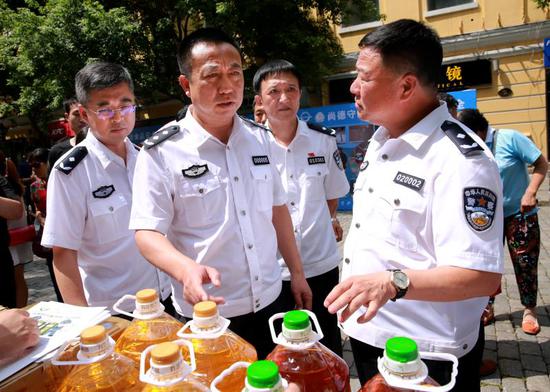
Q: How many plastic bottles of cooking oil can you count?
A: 7